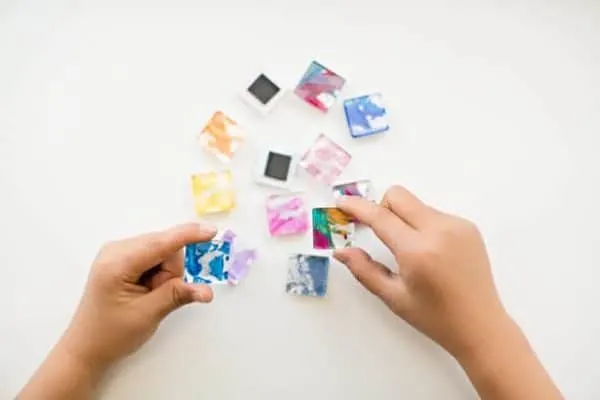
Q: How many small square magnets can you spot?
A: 13